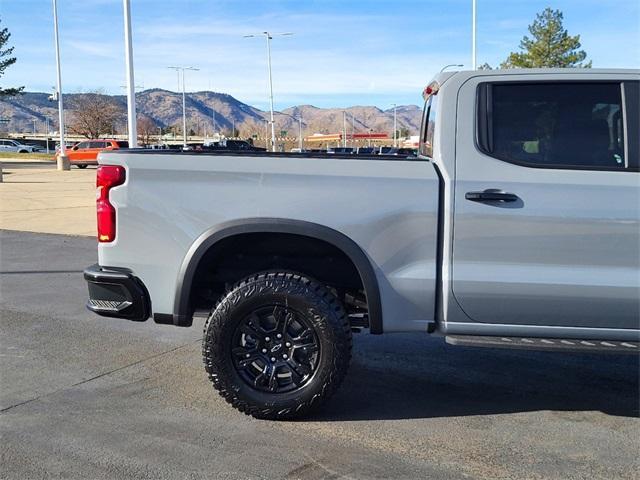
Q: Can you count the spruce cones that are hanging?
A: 0